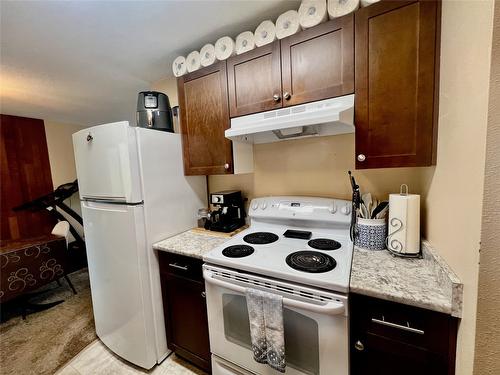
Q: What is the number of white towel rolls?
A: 11